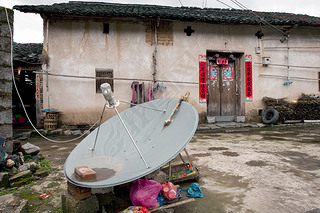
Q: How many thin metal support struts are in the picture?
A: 3